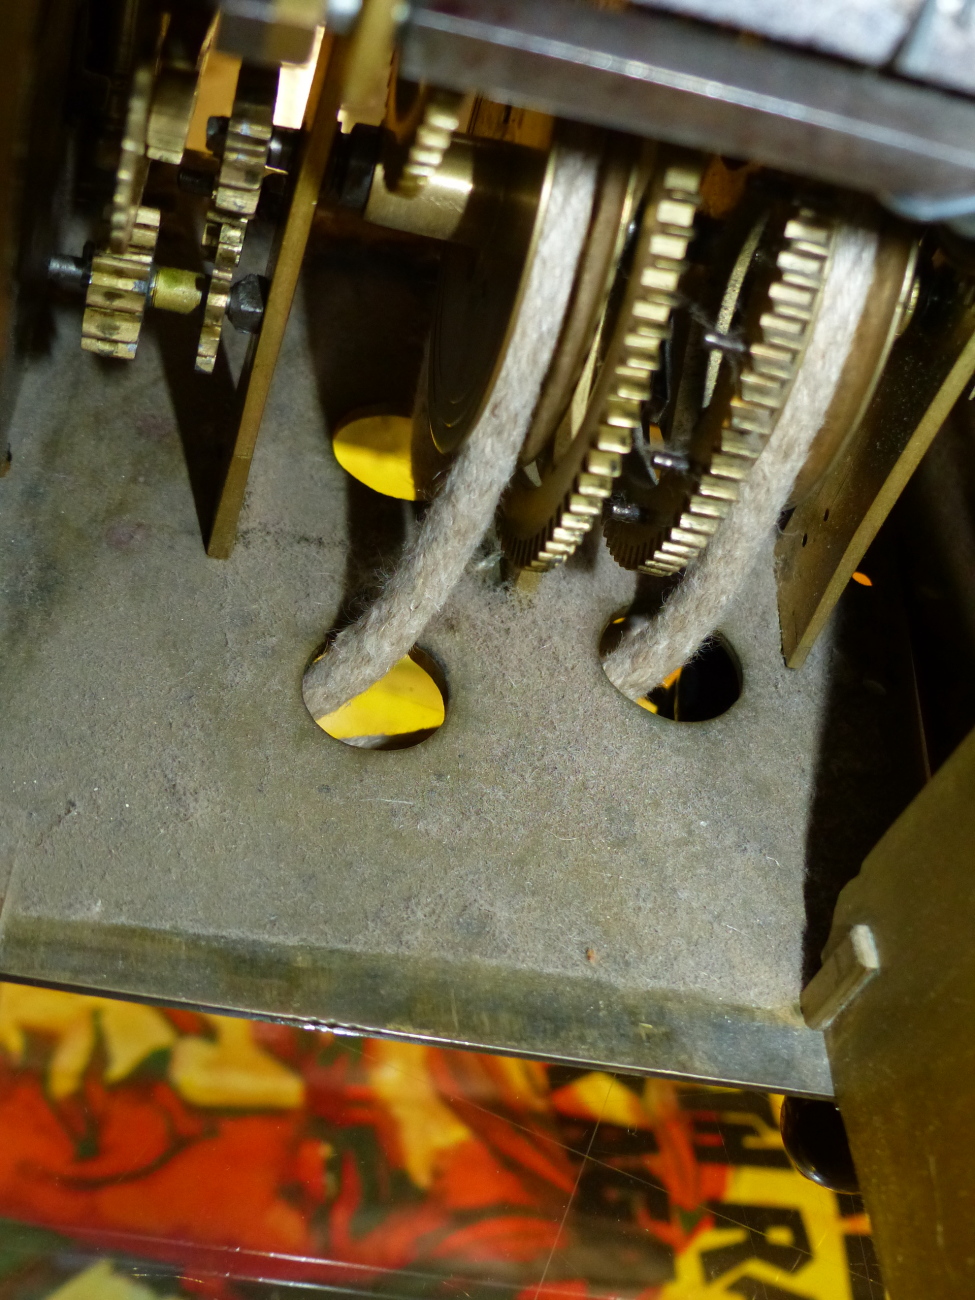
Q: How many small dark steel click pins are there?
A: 3